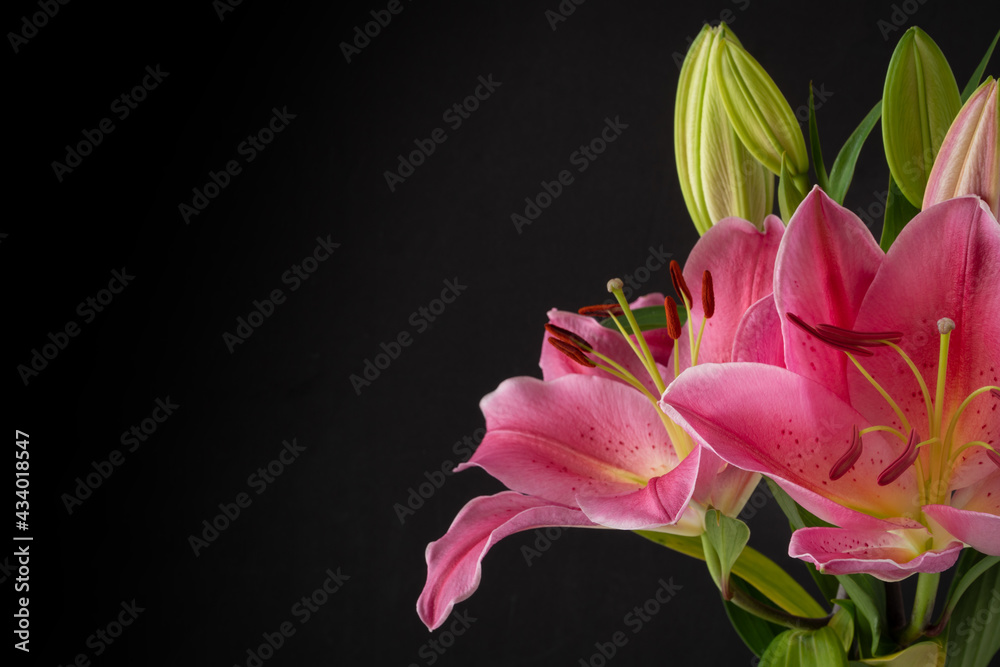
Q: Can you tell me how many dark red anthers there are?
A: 12